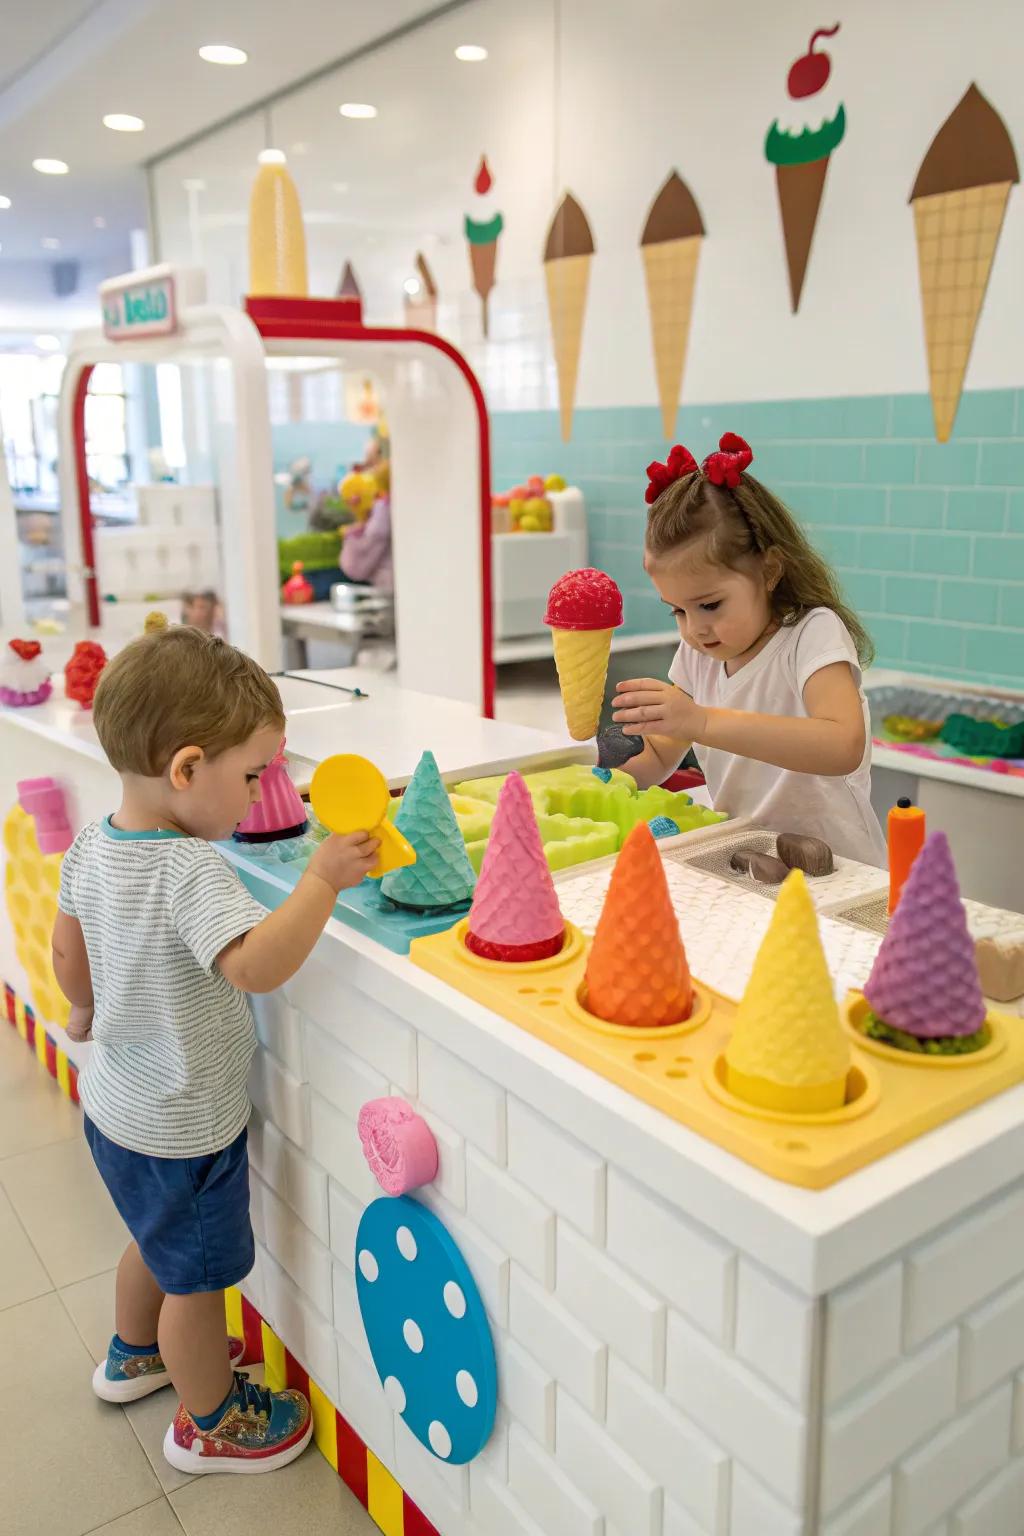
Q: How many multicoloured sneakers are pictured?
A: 2